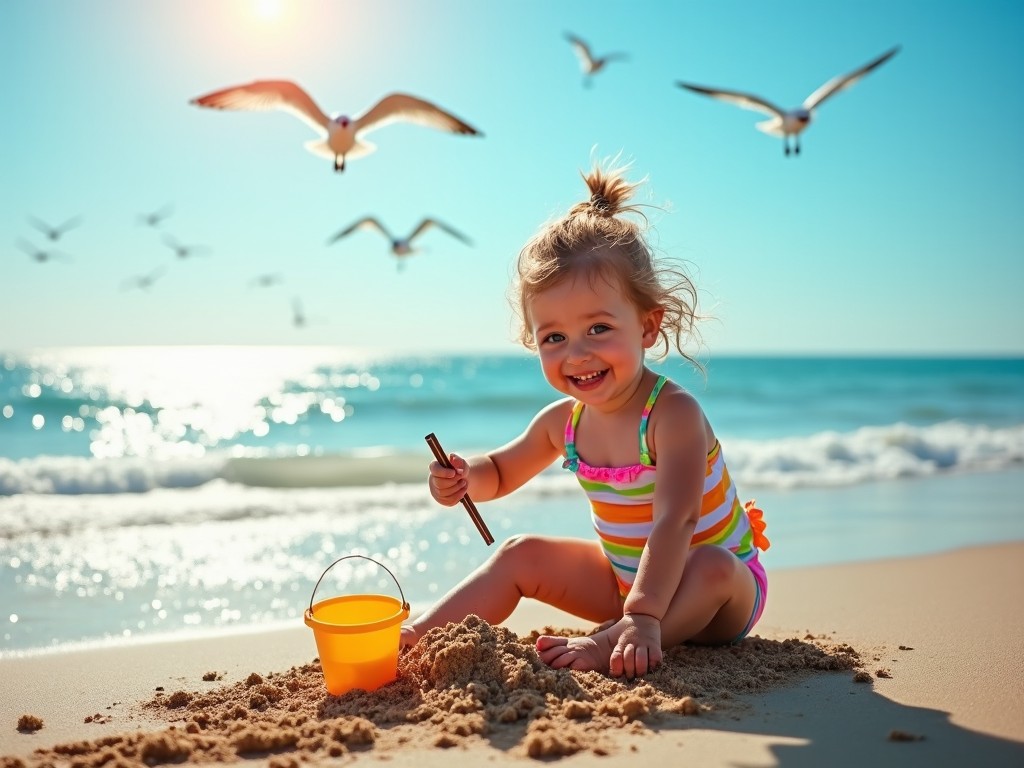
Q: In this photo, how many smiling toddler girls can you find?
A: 1